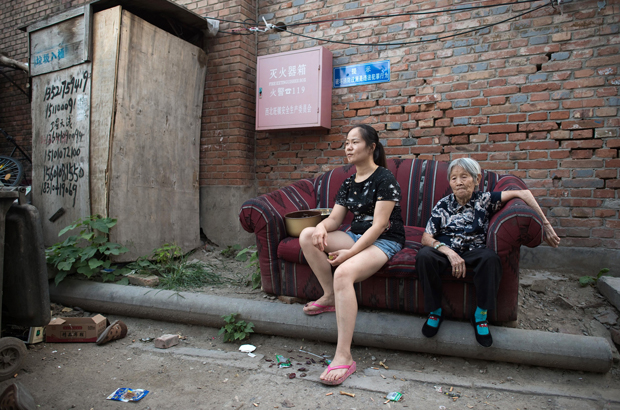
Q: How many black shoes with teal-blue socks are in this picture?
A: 2